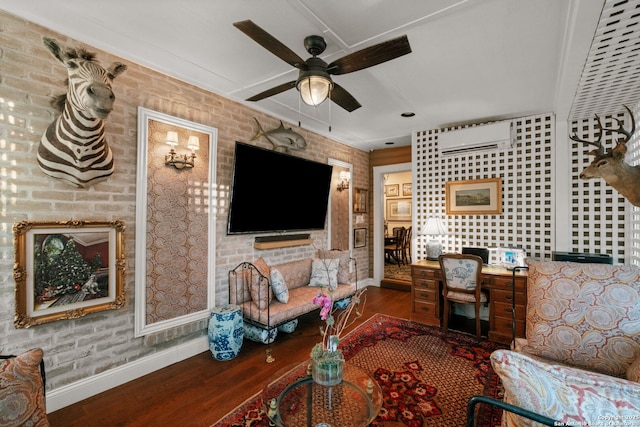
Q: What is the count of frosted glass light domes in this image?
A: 1